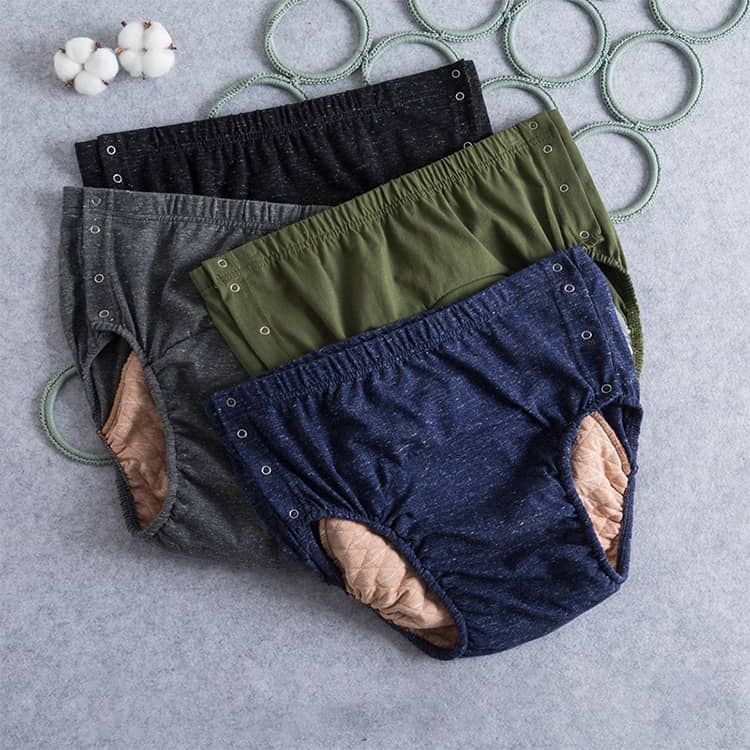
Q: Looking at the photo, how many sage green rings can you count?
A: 10